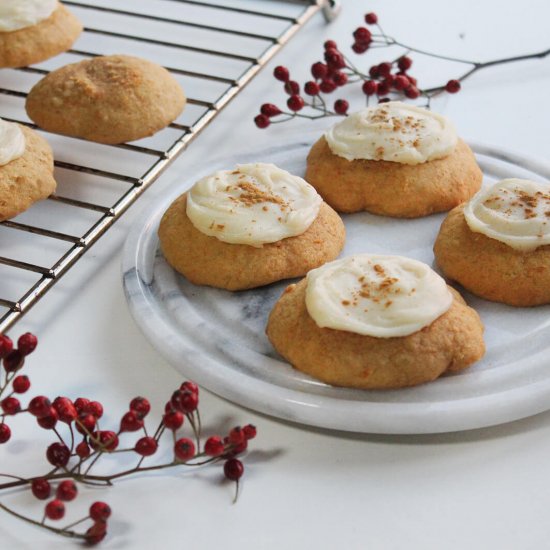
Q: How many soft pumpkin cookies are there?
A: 7